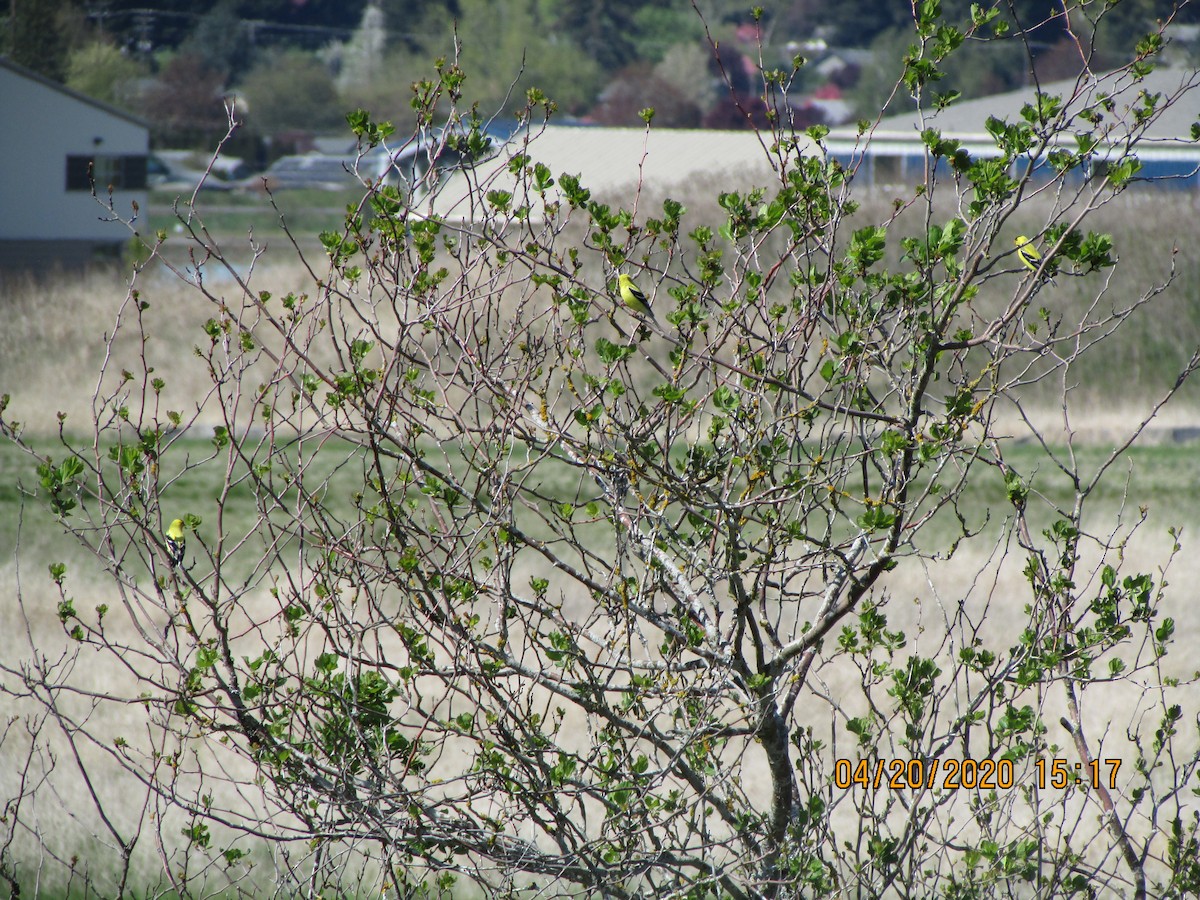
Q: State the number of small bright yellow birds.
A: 3